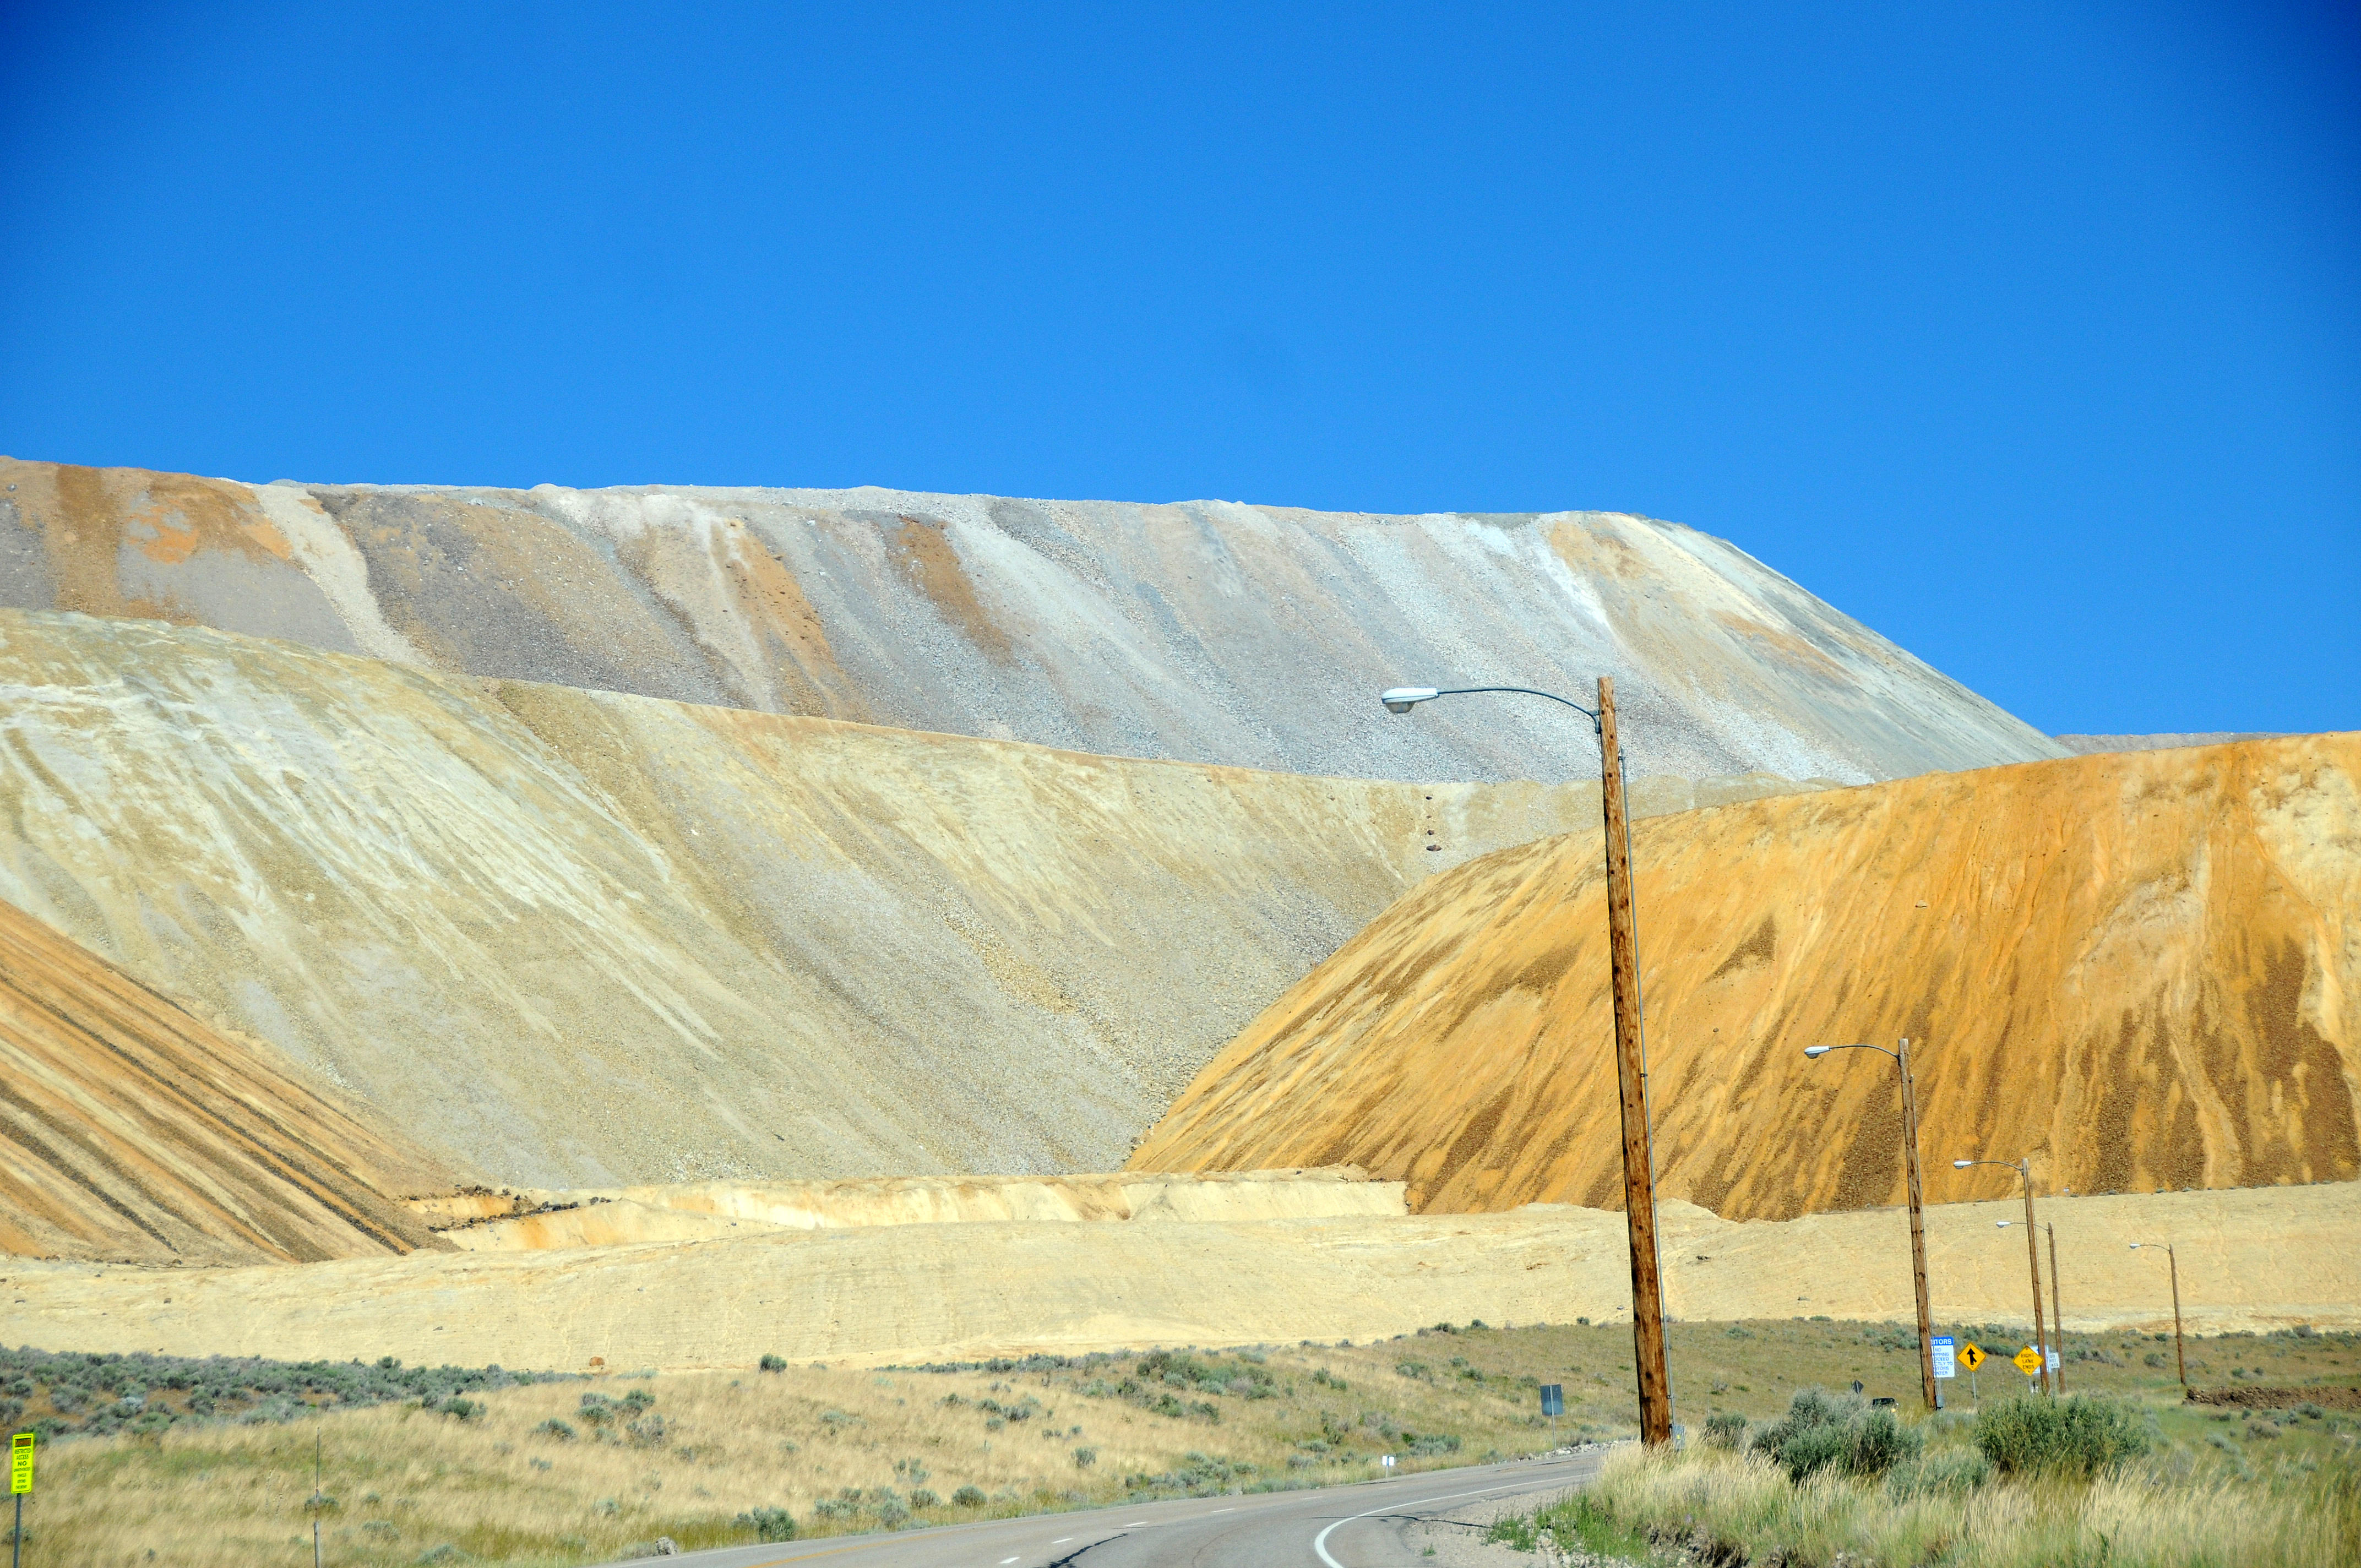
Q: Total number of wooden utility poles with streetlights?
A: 5